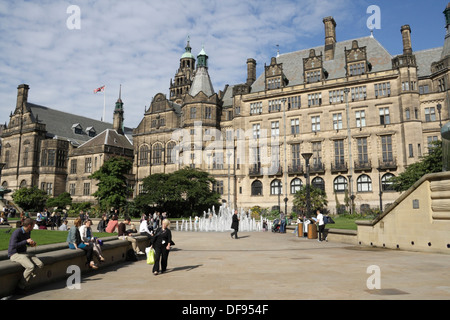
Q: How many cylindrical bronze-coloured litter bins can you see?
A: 2